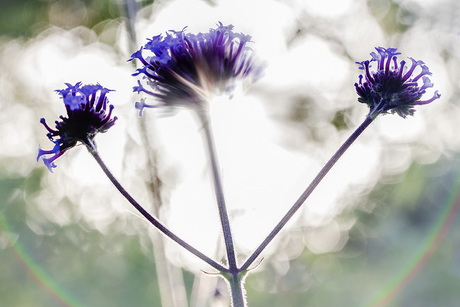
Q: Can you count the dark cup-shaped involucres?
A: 3